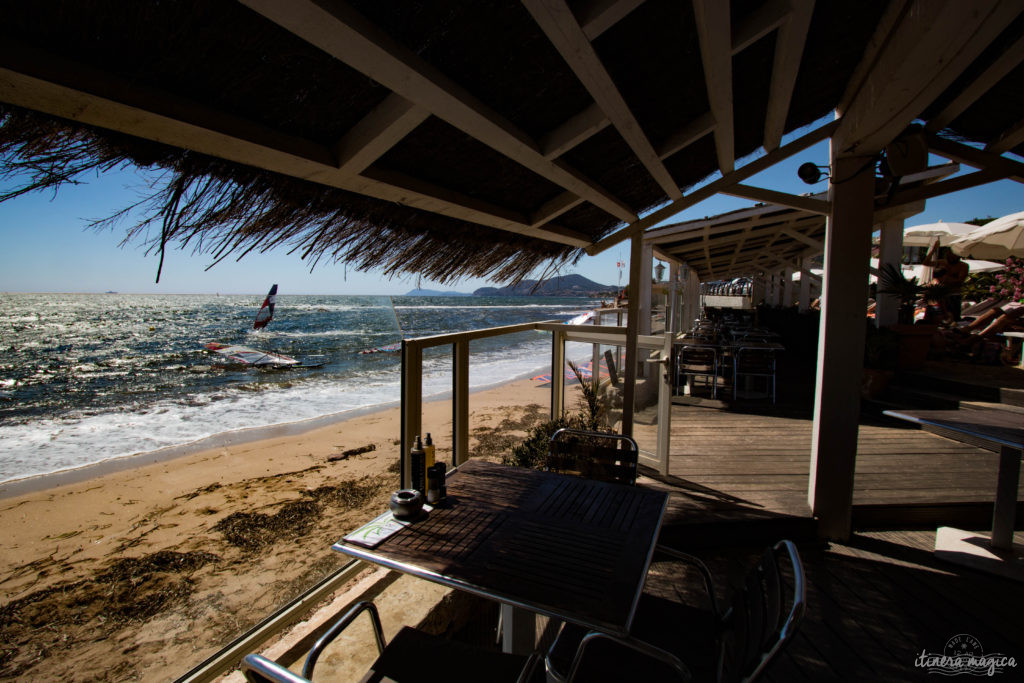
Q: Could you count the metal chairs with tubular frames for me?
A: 5